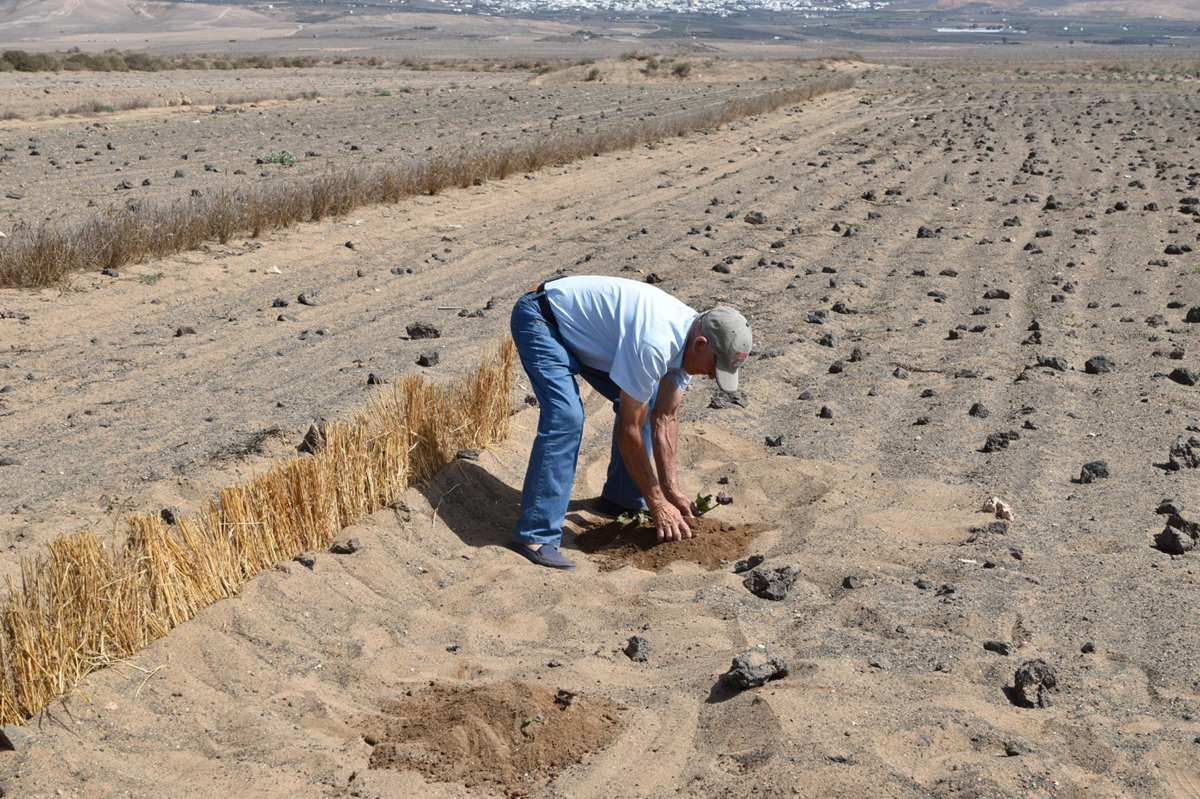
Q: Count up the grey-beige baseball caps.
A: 1